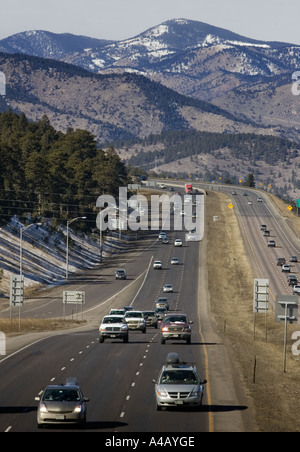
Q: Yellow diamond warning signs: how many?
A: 2